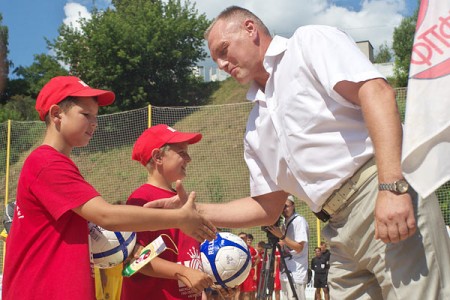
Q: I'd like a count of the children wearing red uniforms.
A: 2